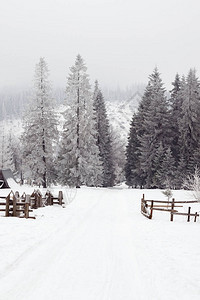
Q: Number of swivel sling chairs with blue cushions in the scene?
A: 0